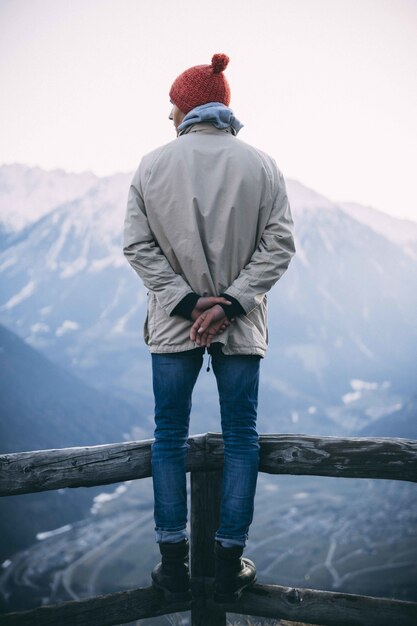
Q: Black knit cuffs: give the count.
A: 2